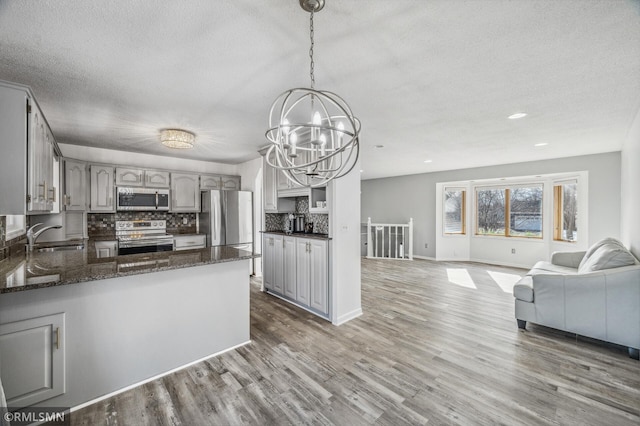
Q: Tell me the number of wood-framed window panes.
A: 4